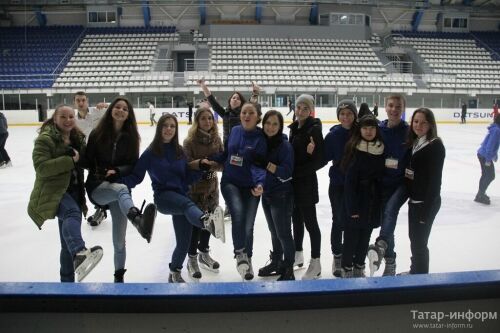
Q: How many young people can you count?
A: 13